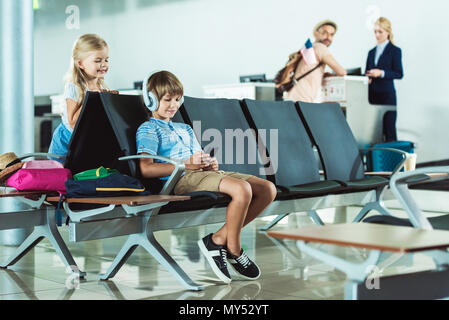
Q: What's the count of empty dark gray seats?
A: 3